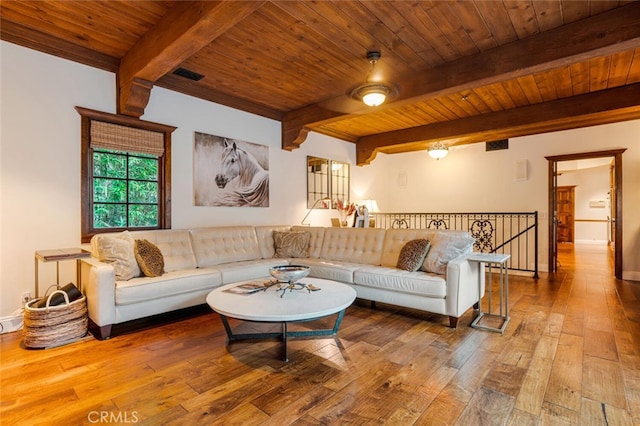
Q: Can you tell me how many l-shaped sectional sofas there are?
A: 1